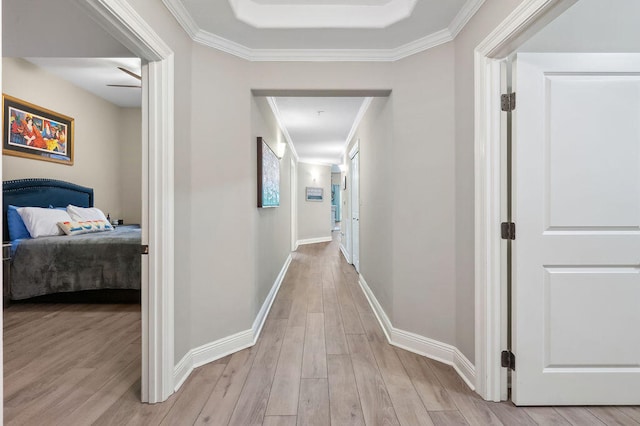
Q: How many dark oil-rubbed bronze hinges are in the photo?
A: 3